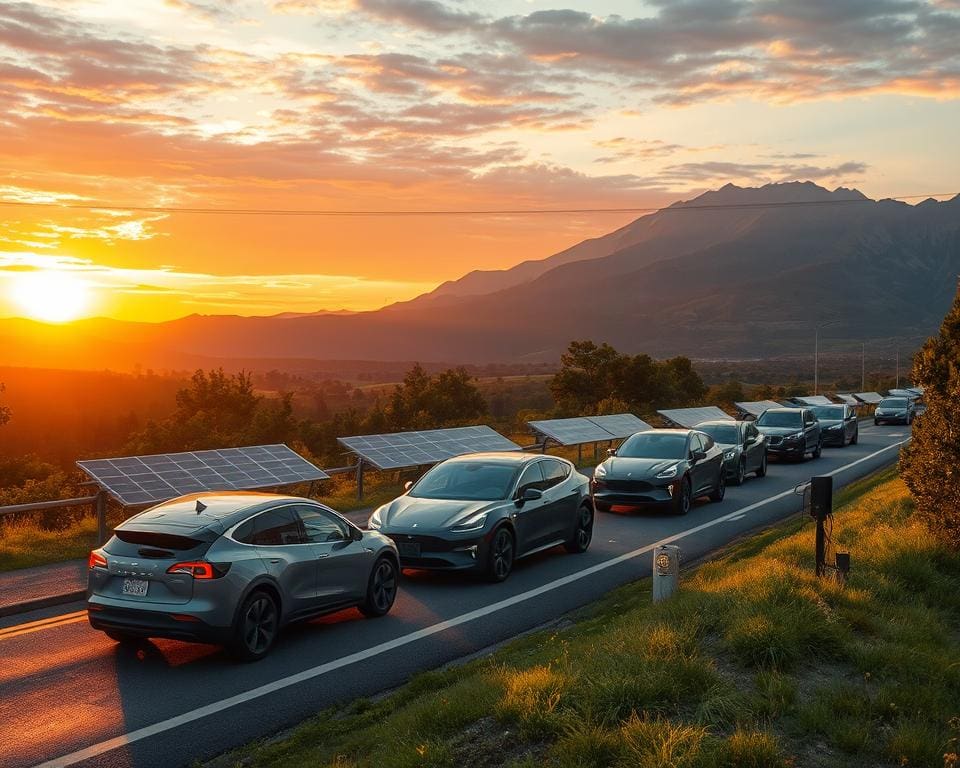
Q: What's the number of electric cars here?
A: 7